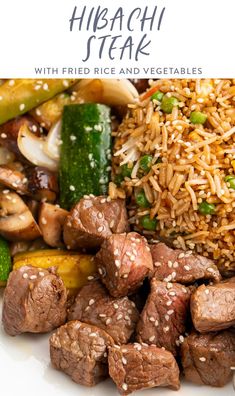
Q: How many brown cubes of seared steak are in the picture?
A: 10